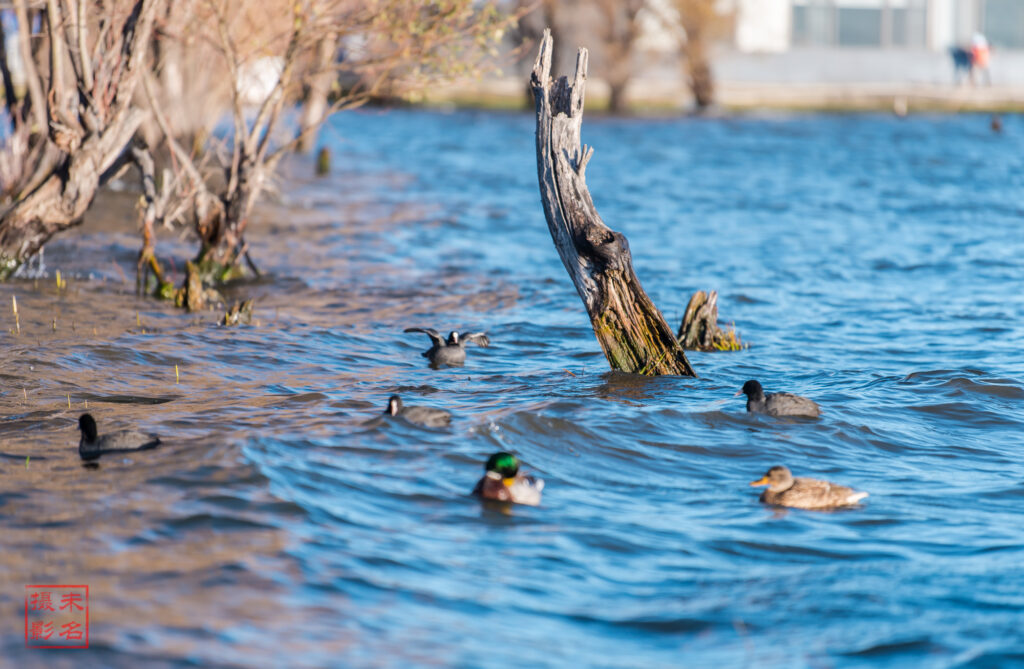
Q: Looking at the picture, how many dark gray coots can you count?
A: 4